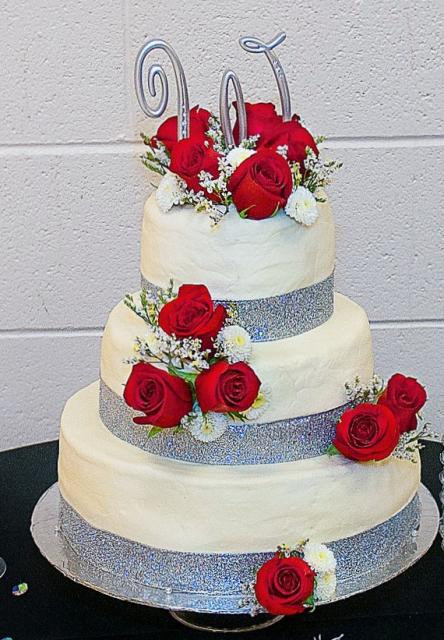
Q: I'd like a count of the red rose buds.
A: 11